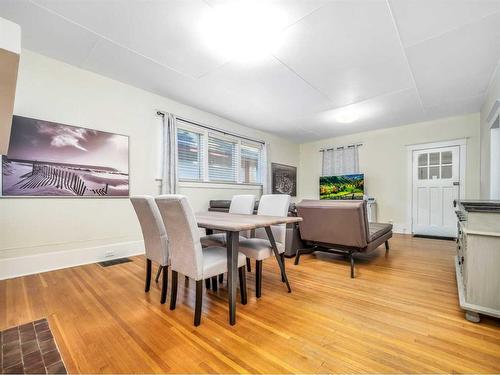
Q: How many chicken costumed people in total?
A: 0